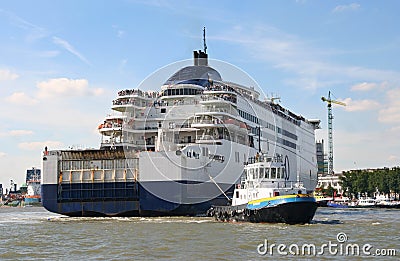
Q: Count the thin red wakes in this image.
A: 0